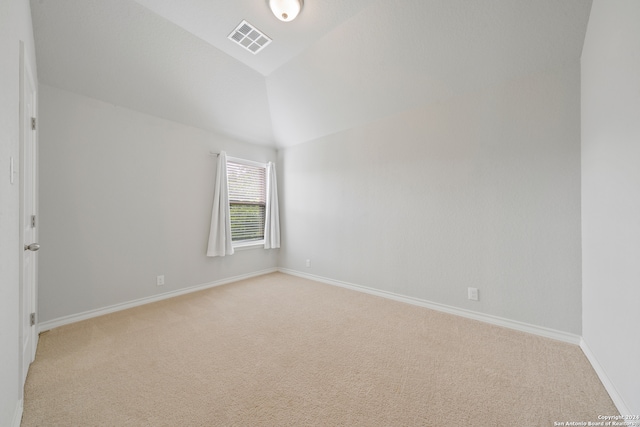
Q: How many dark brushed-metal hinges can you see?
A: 3